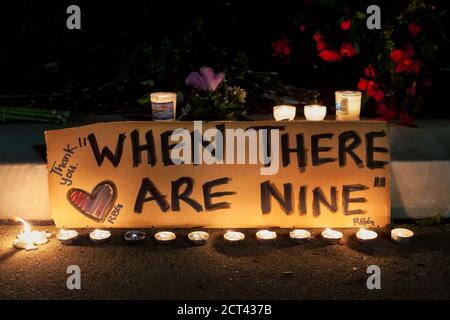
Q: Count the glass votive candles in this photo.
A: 4